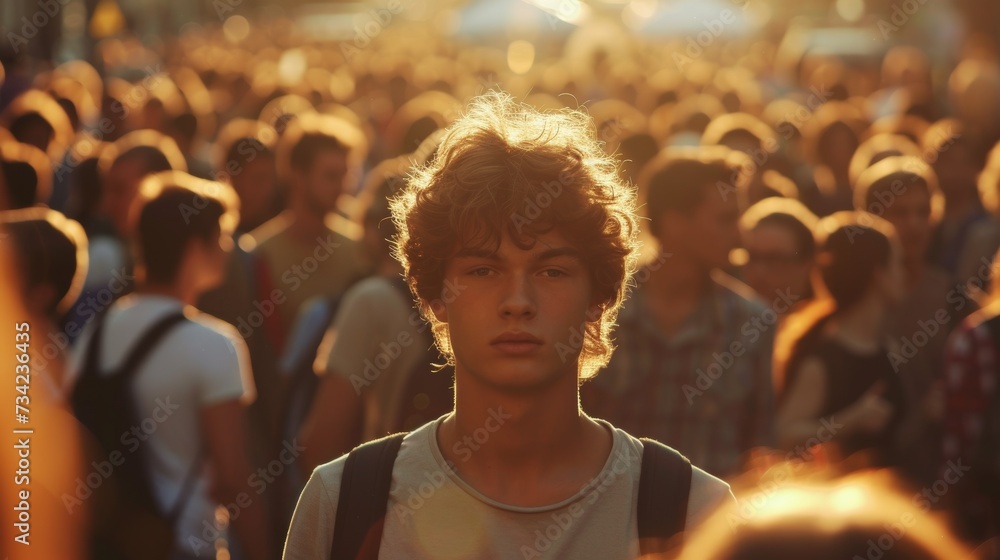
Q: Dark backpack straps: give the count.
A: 4